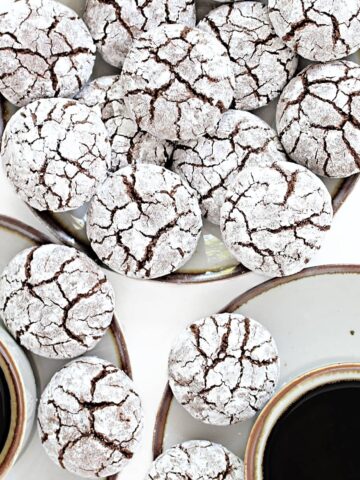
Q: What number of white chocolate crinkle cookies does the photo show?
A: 15